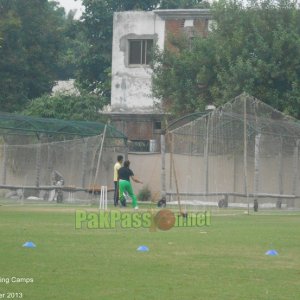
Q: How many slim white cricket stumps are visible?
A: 3